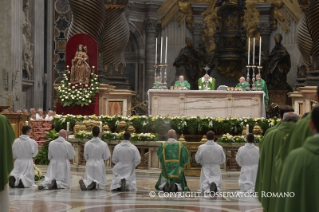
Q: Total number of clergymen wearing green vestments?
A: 11